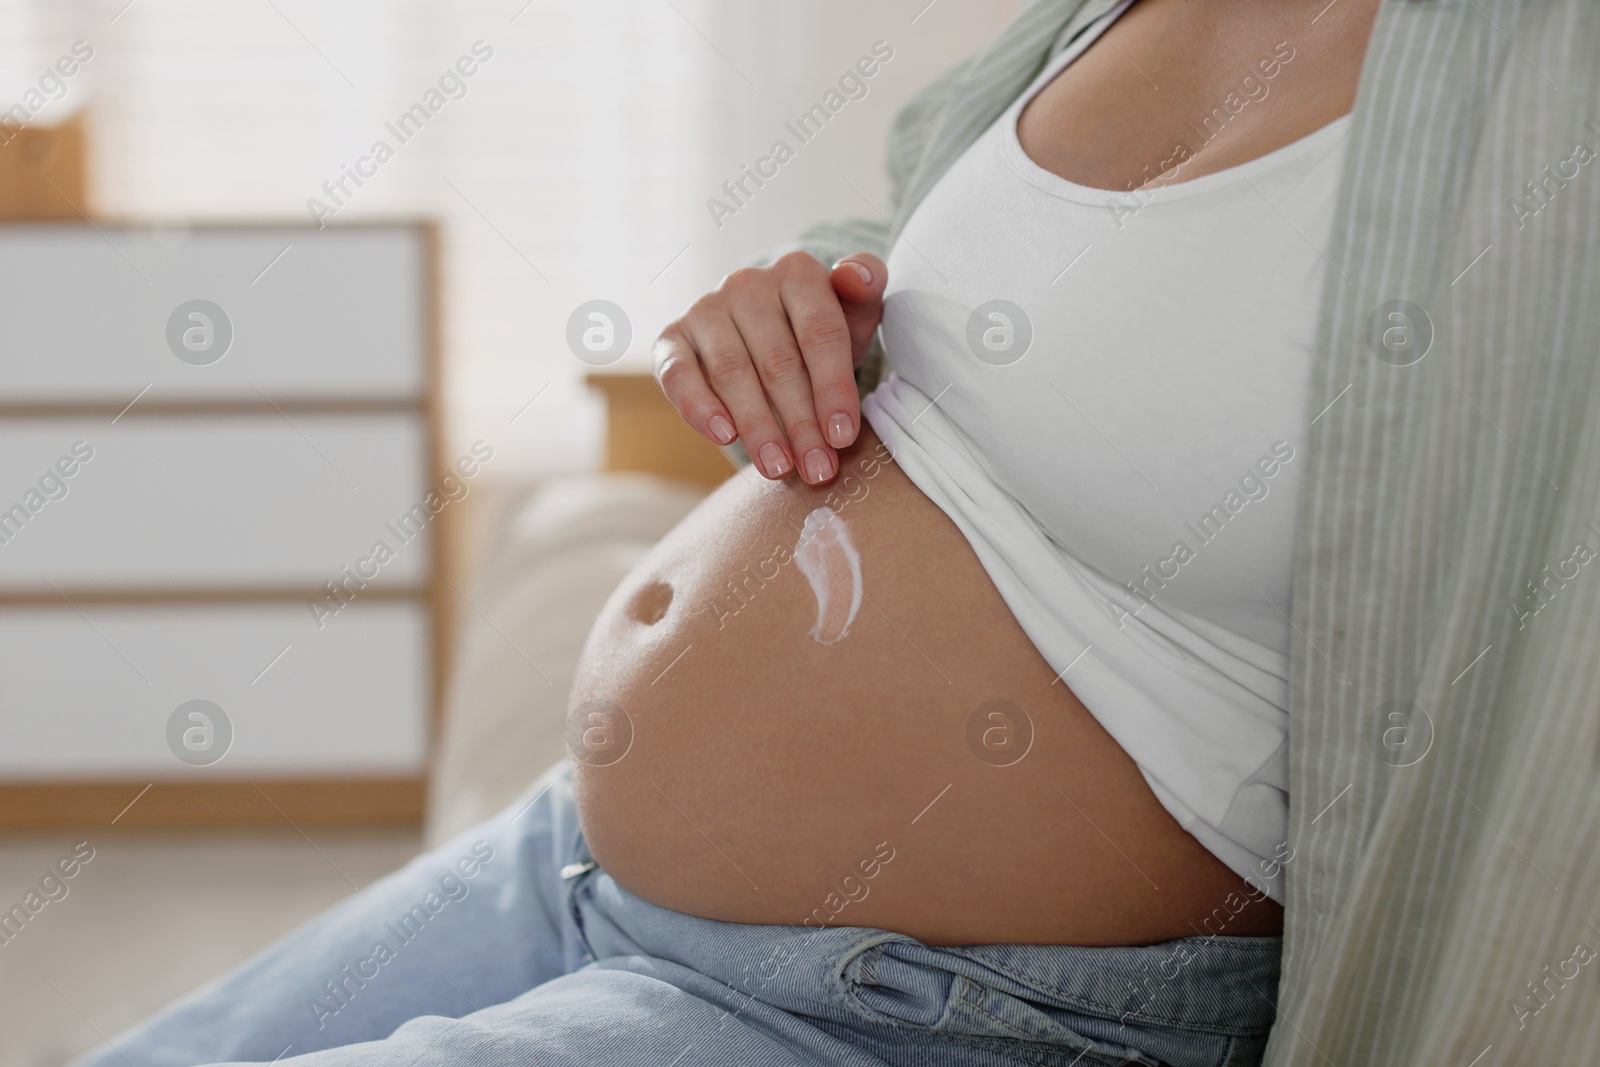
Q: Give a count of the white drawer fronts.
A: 3